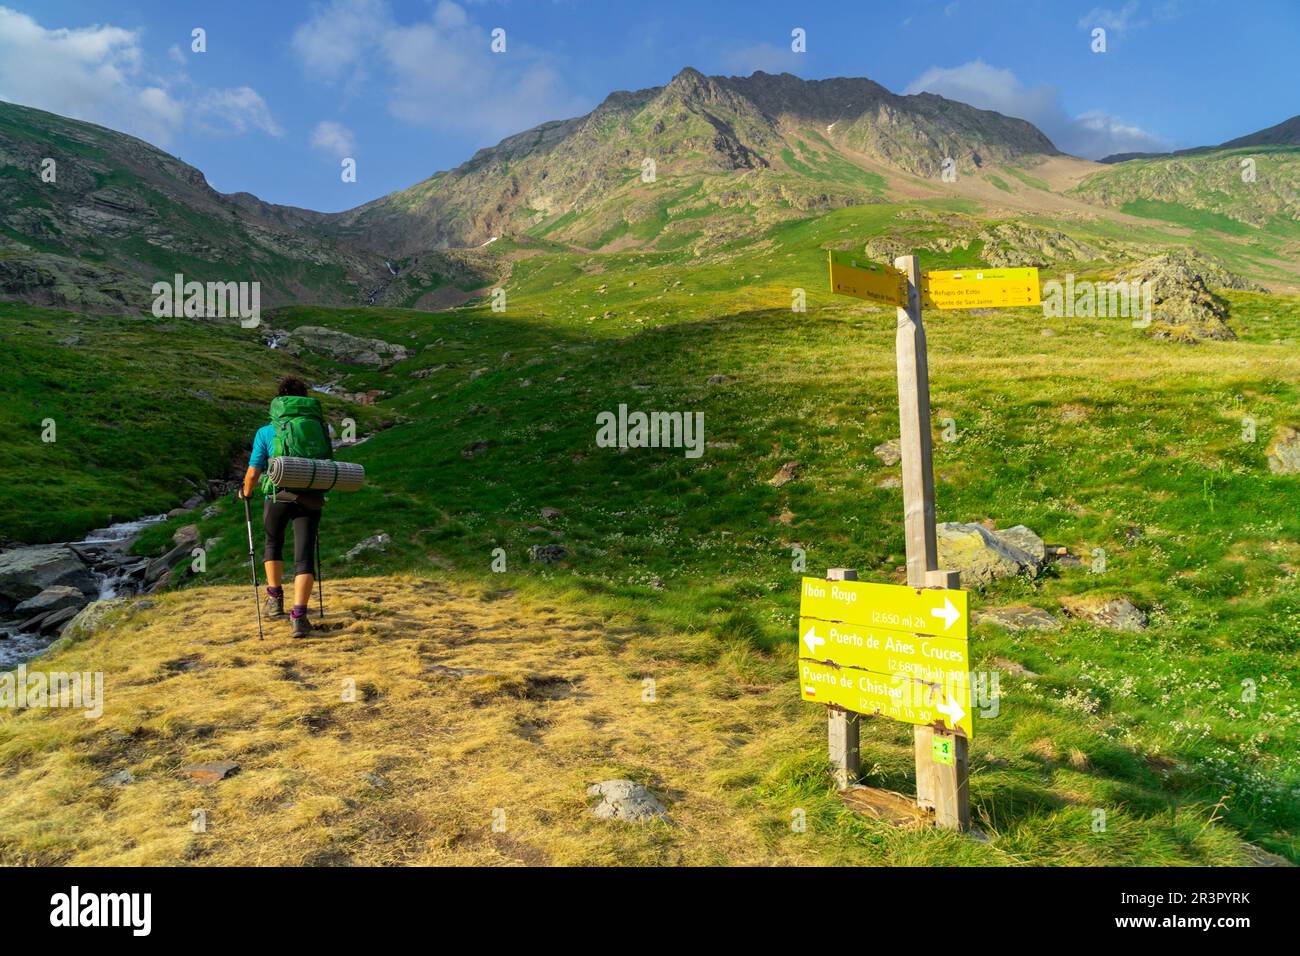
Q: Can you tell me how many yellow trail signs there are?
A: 5